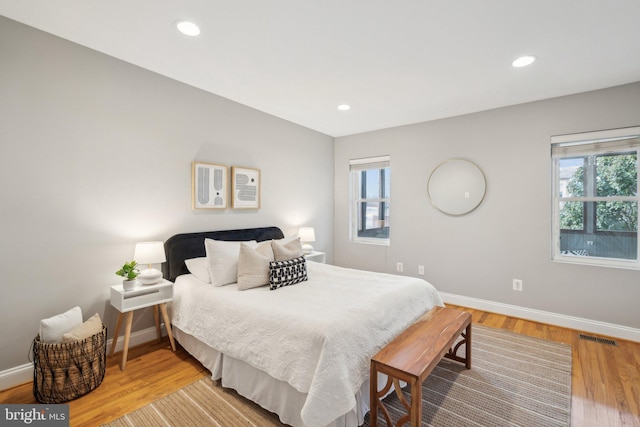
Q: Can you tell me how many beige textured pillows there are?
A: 2